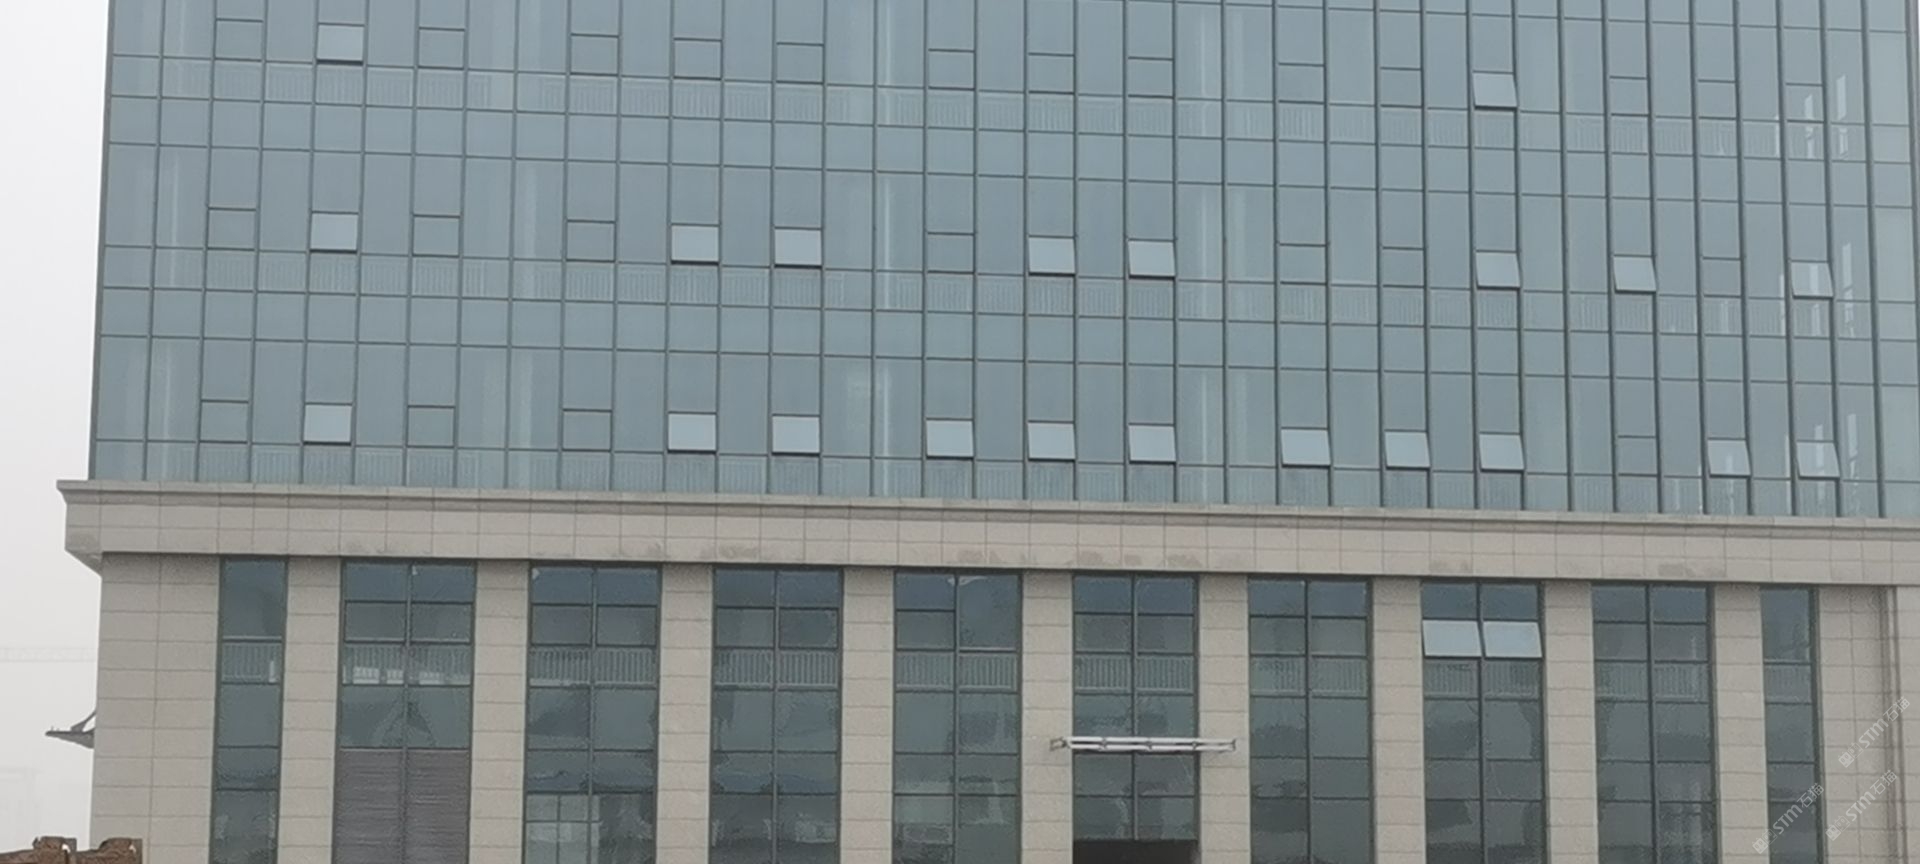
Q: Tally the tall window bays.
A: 10